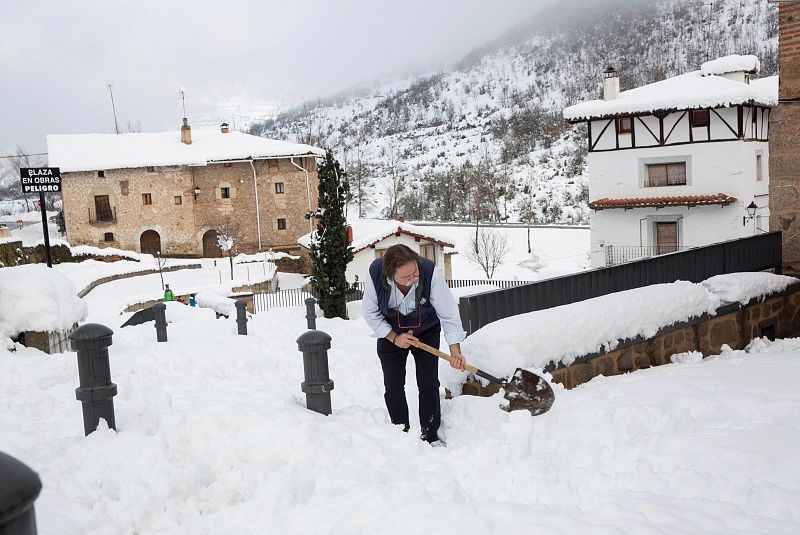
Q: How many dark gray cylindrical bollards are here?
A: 6